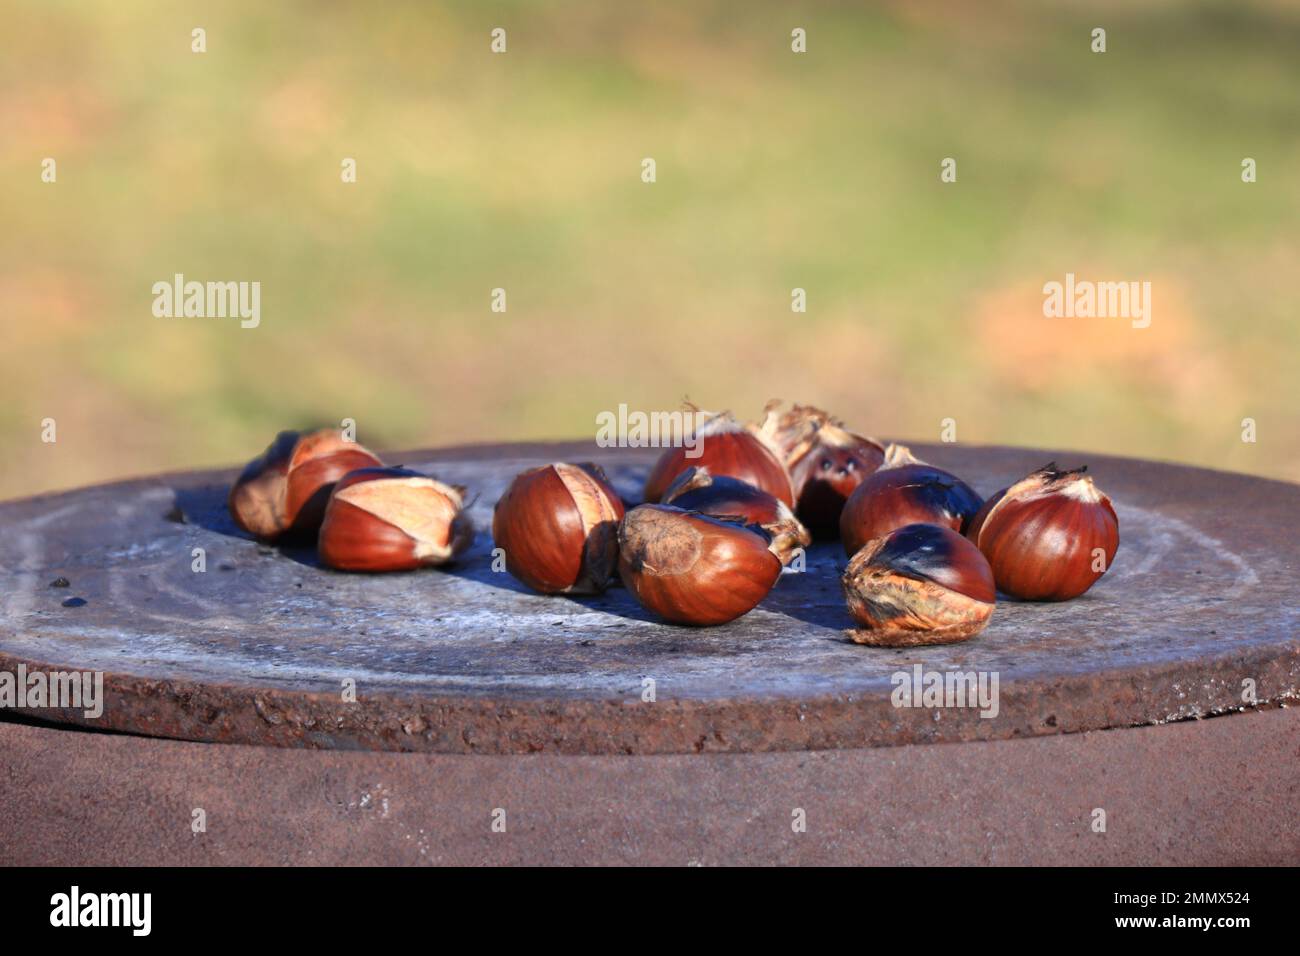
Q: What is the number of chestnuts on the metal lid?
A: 10